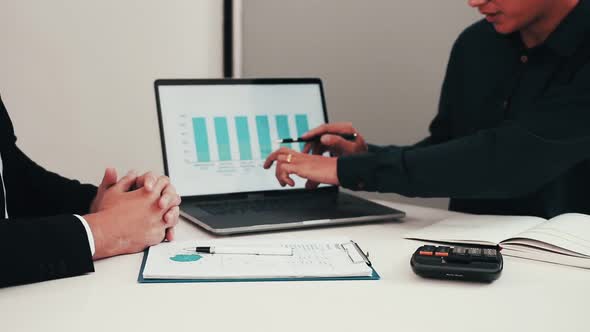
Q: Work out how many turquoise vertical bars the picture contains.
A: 6